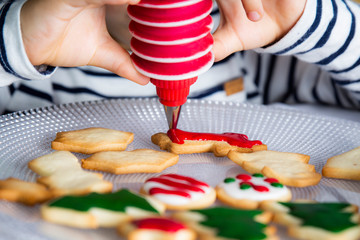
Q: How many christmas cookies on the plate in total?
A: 13